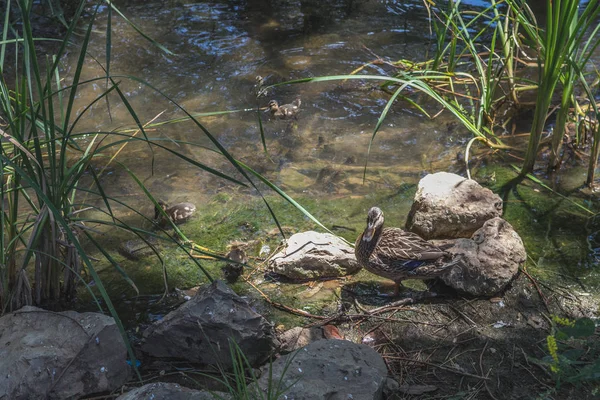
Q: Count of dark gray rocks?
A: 4